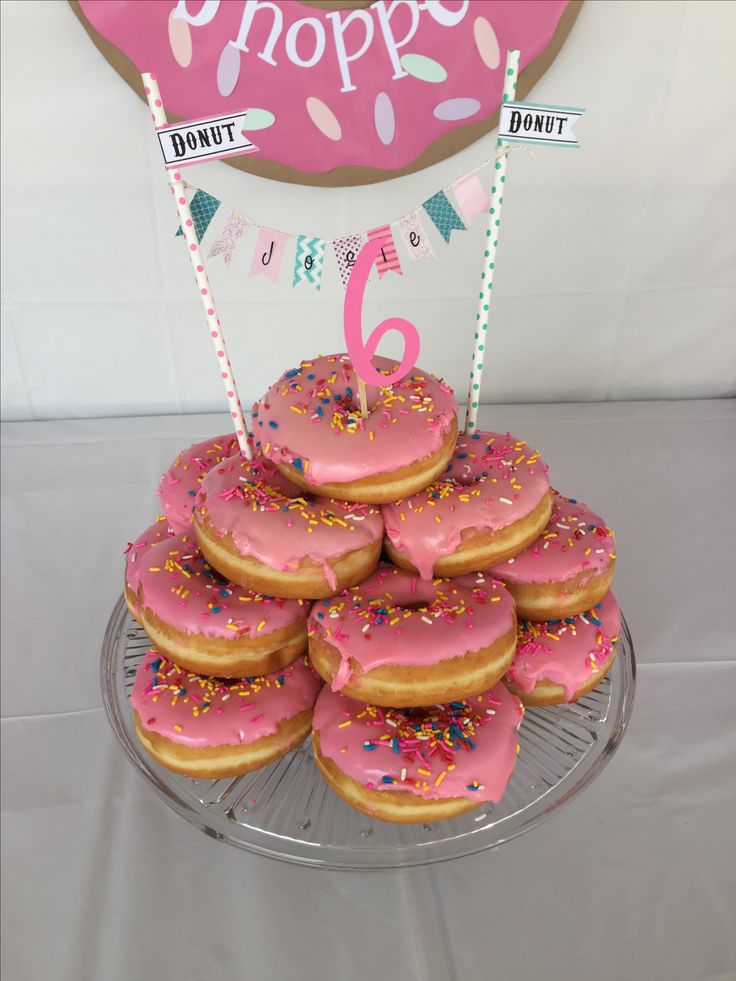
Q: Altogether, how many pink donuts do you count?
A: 11